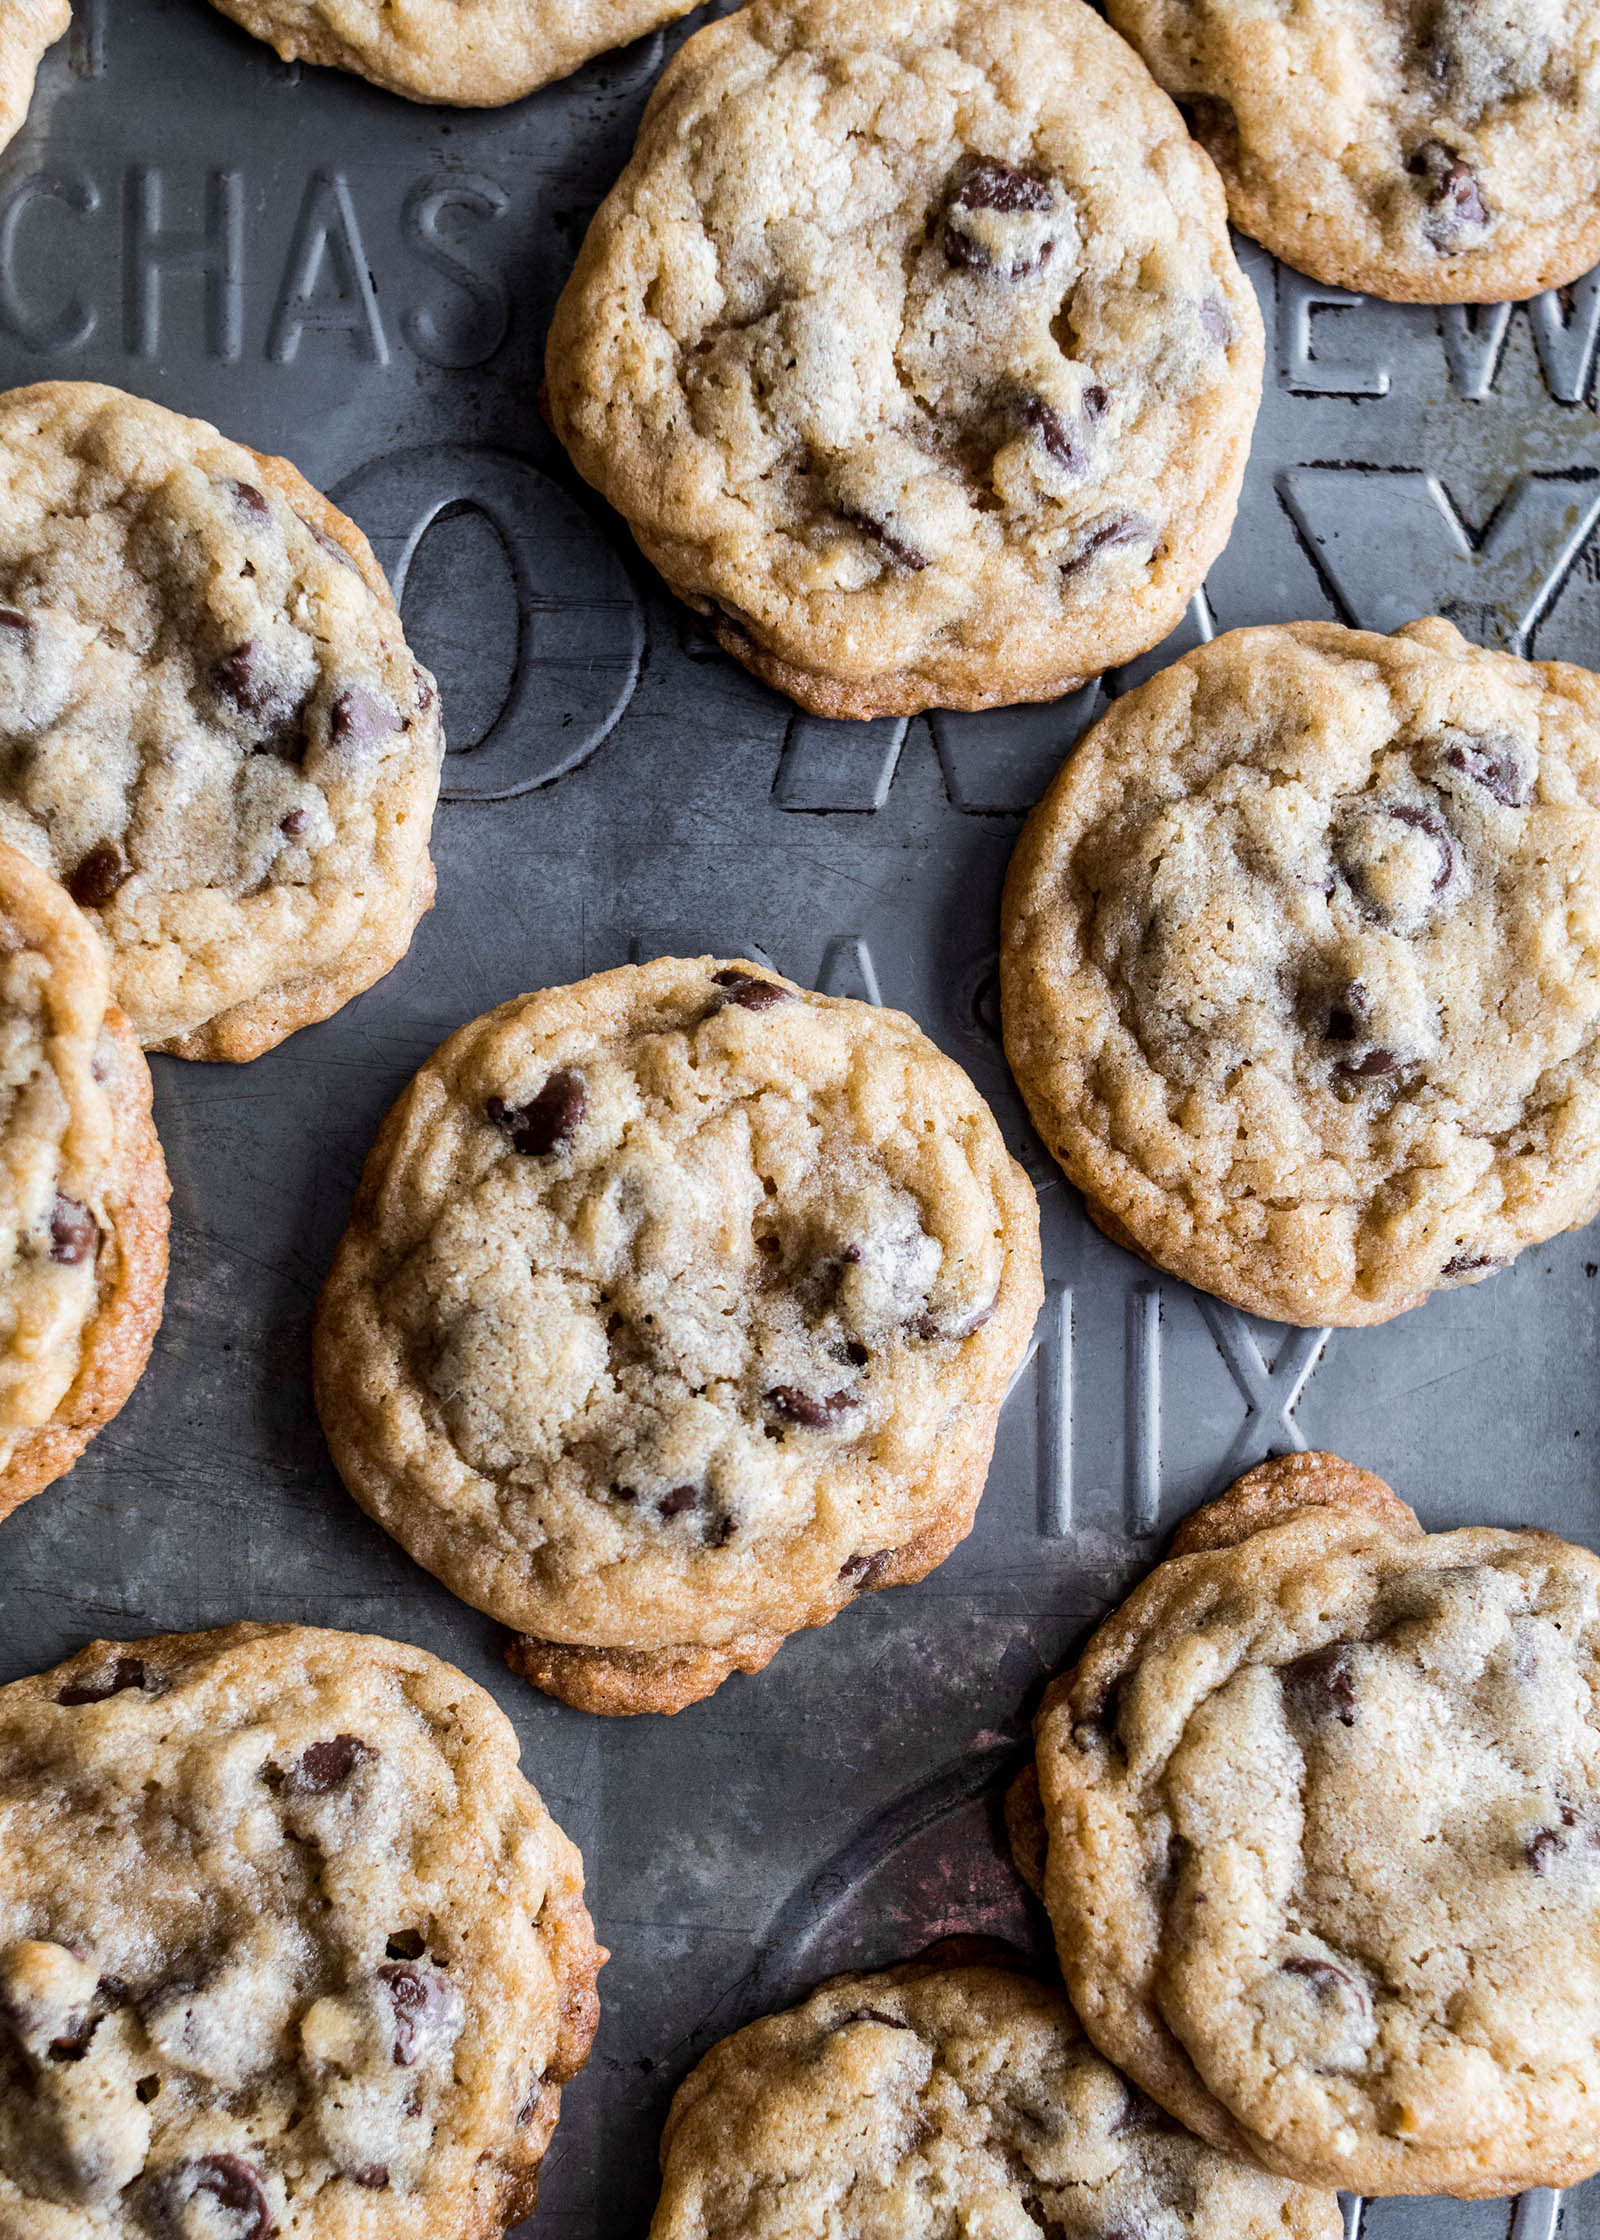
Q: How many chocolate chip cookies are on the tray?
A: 11